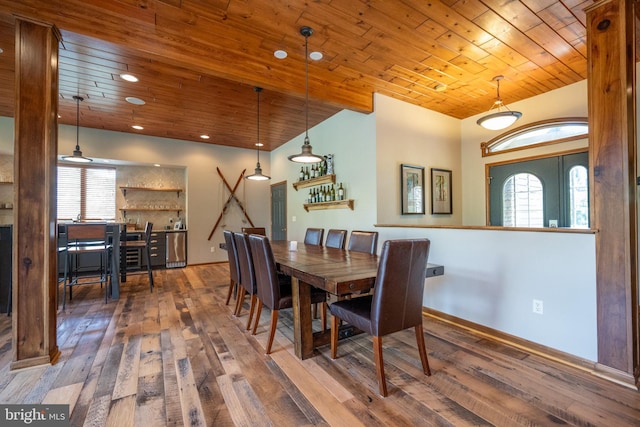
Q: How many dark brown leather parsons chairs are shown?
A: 8